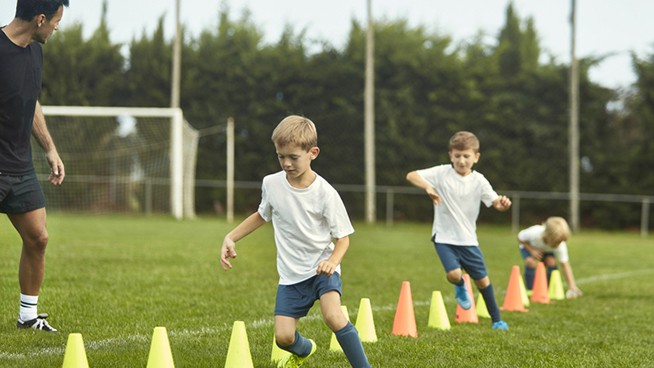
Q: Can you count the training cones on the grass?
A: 14